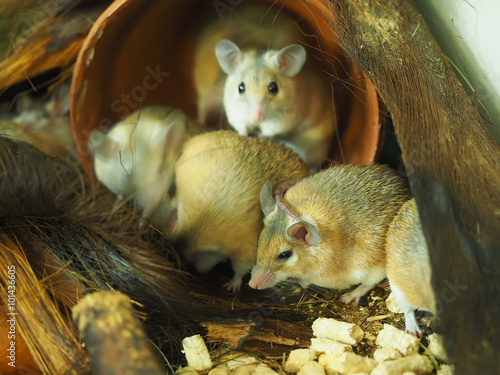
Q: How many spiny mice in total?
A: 6